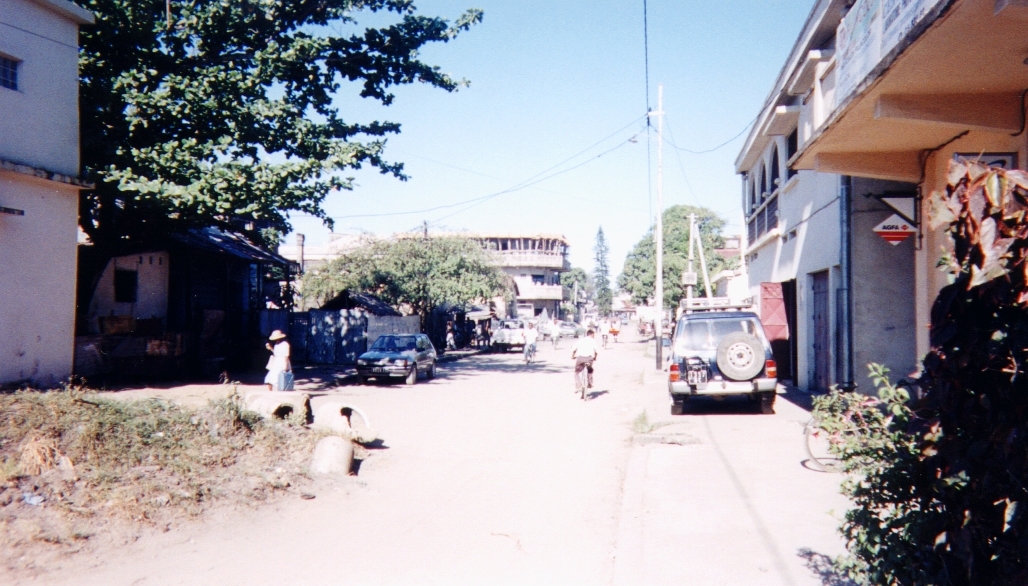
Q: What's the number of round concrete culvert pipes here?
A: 3